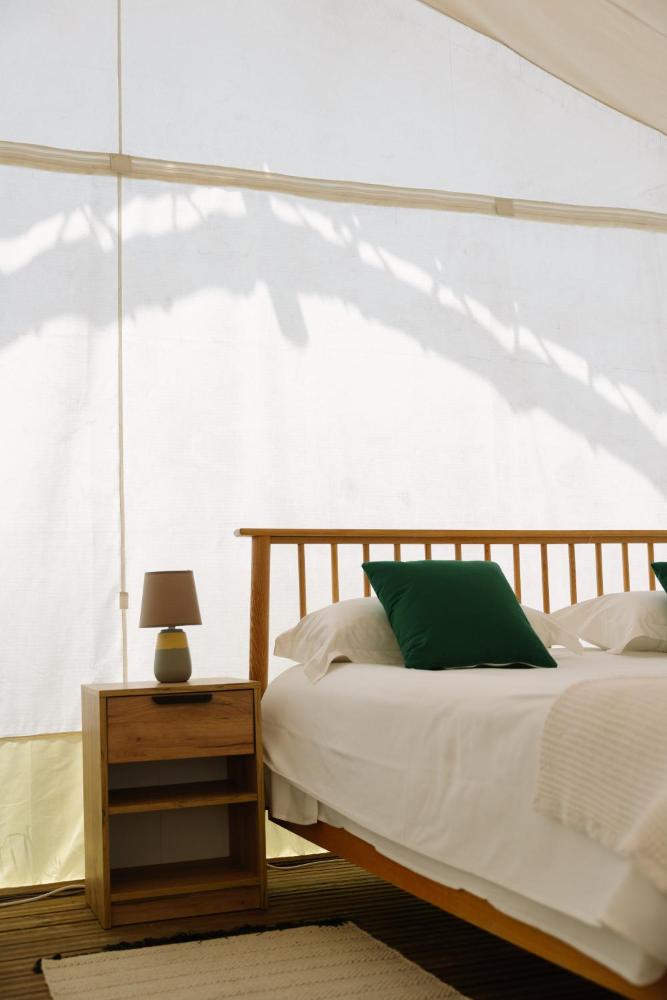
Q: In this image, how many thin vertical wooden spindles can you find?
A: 13